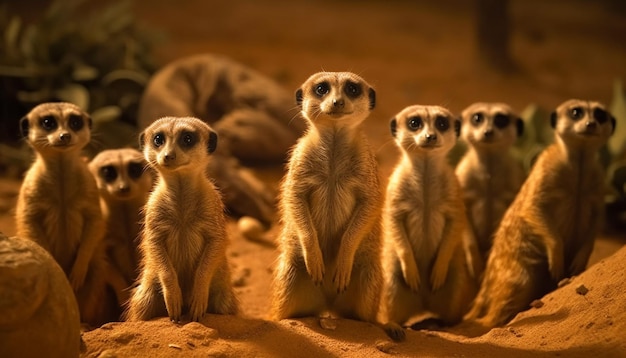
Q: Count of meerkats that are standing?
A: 7